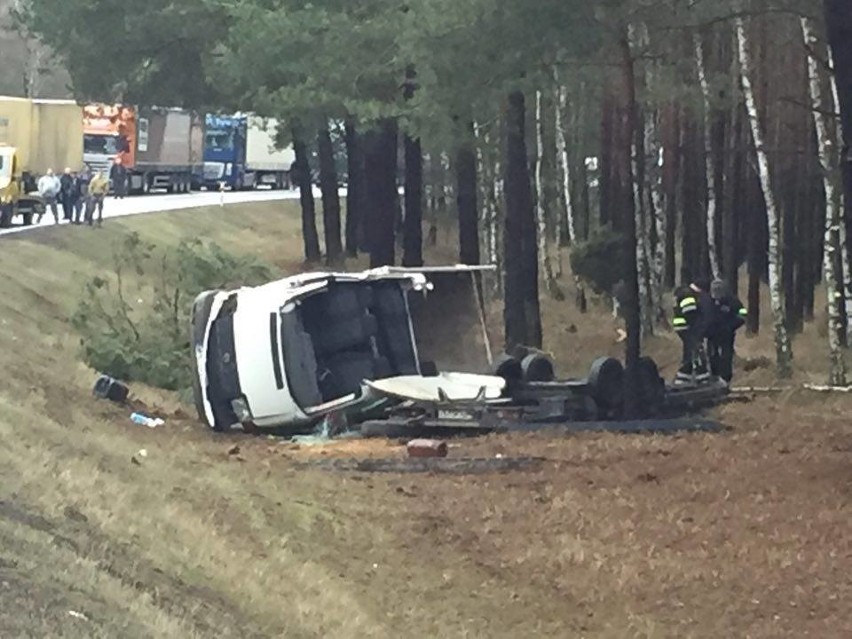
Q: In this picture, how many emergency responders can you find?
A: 2